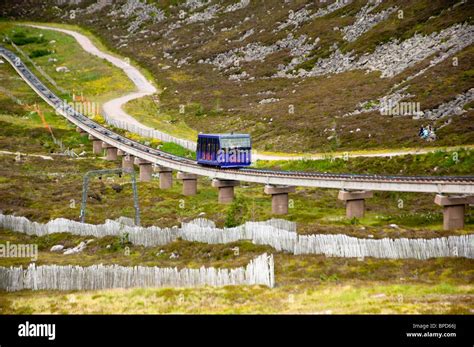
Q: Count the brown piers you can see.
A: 11